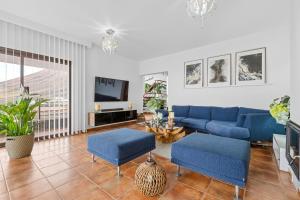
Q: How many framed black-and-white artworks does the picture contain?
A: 3